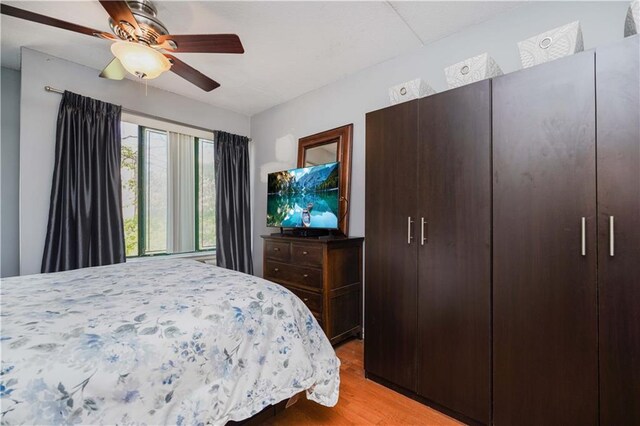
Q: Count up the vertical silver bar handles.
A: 4